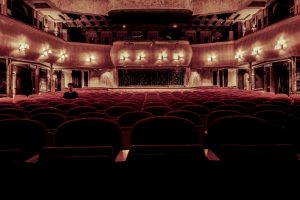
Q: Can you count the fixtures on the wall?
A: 12